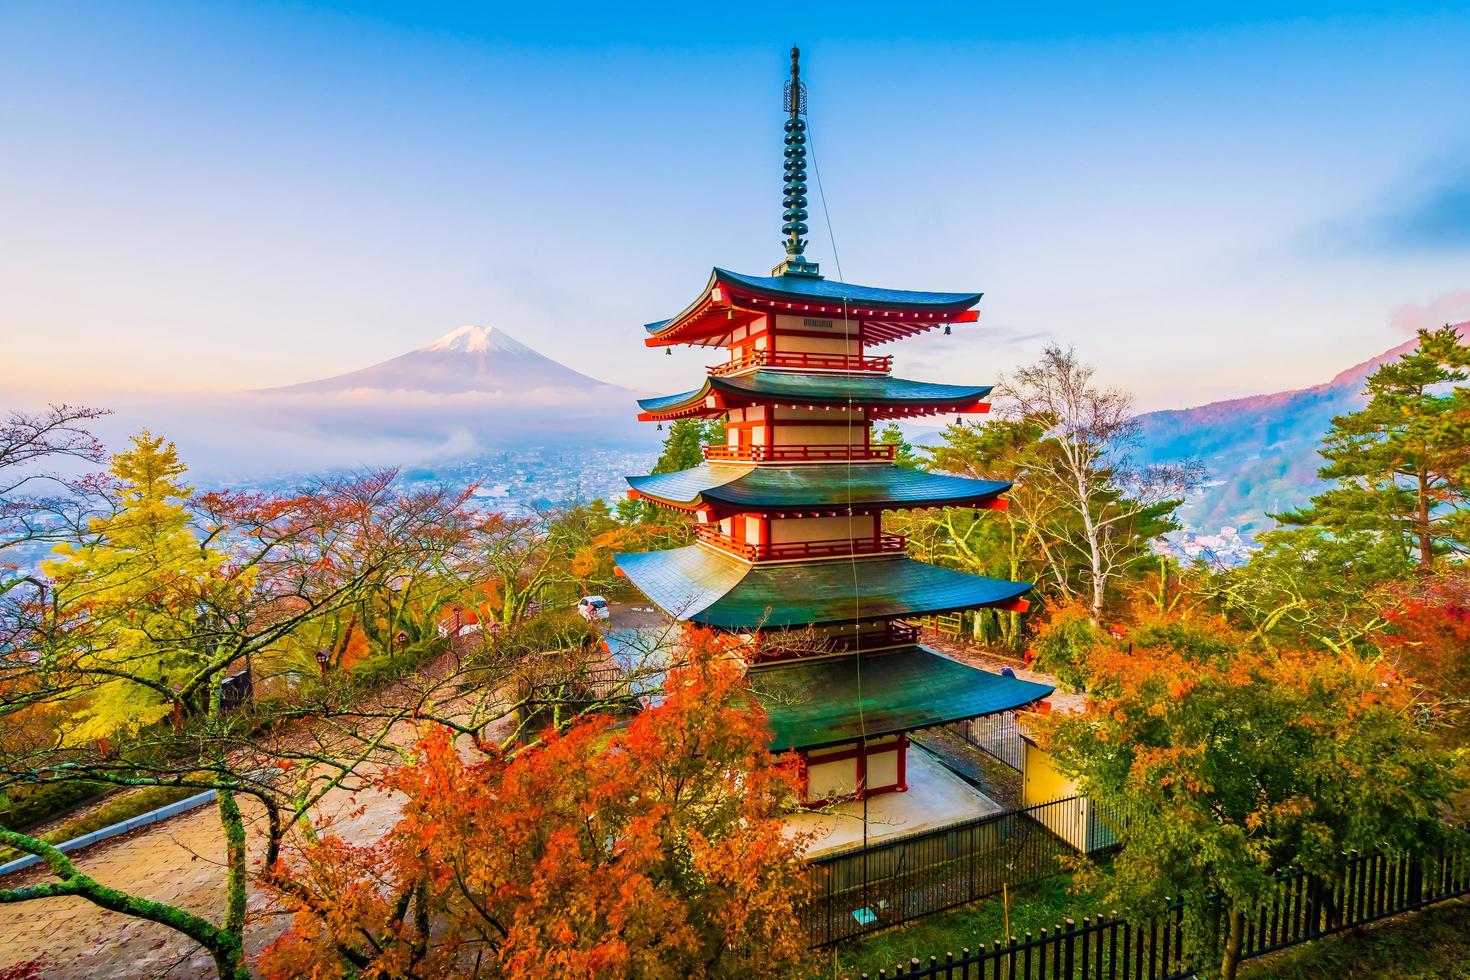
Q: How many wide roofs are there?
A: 5